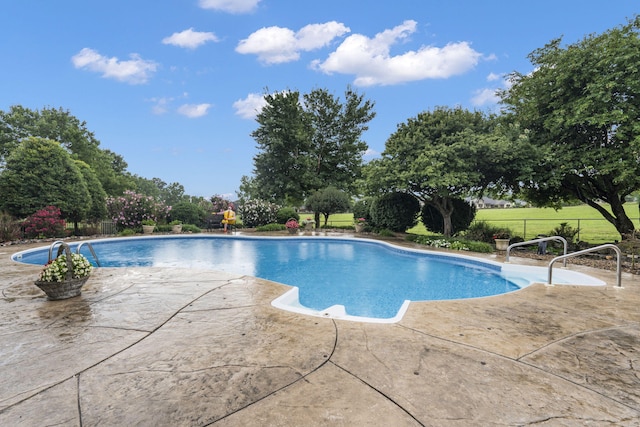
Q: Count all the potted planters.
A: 7